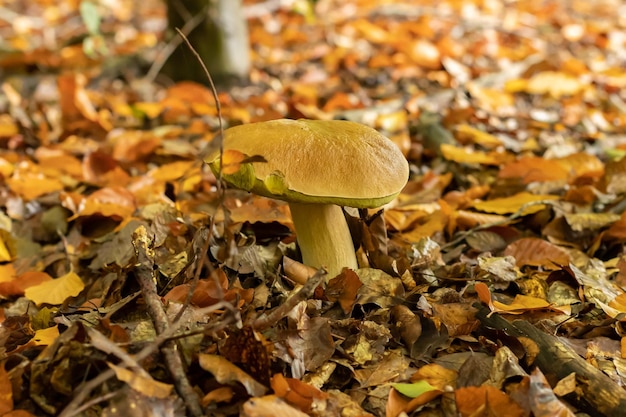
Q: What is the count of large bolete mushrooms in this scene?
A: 1